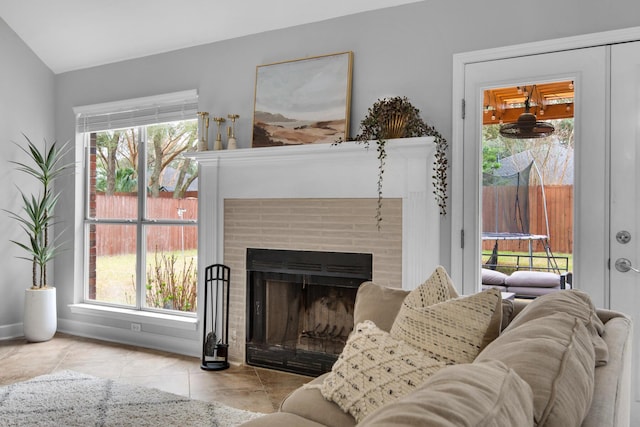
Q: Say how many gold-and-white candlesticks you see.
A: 3